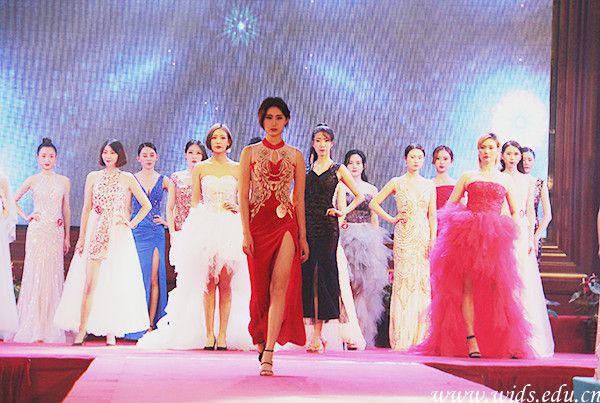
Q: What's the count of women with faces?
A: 13